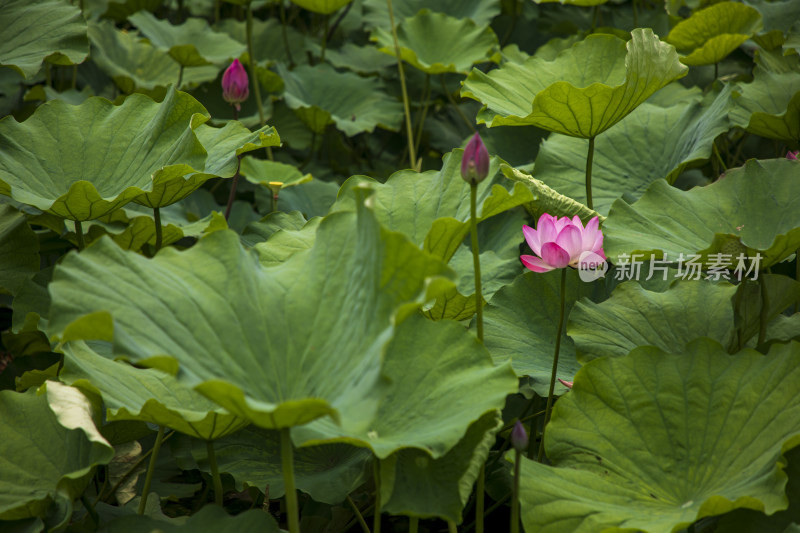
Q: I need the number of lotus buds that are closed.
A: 3